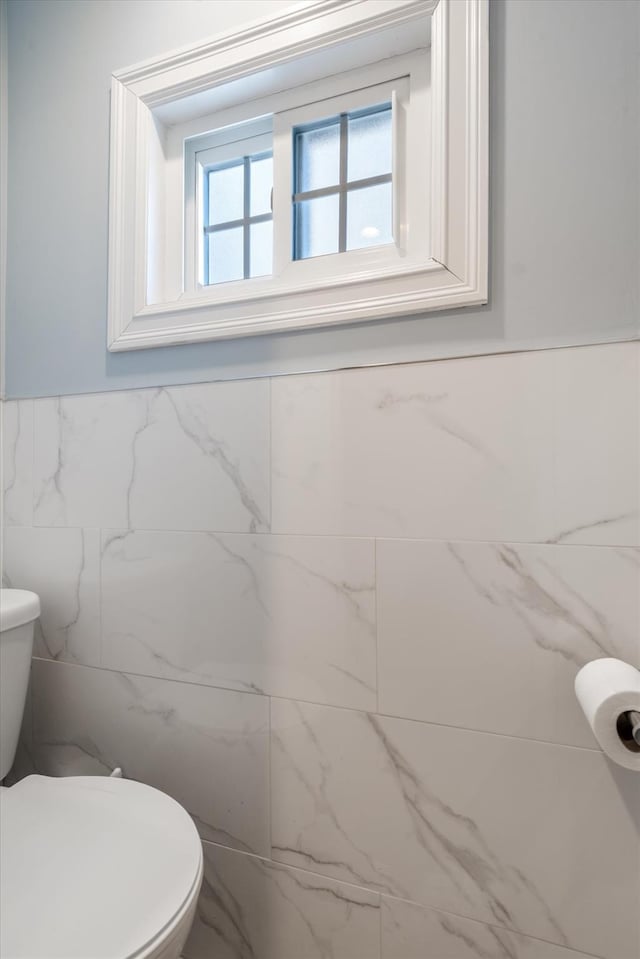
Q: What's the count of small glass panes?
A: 8